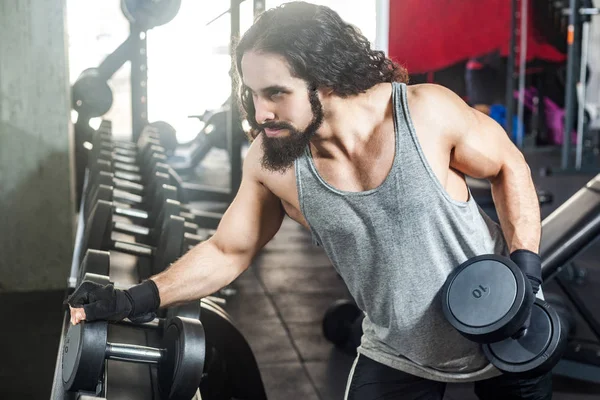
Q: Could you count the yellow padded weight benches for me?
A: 0